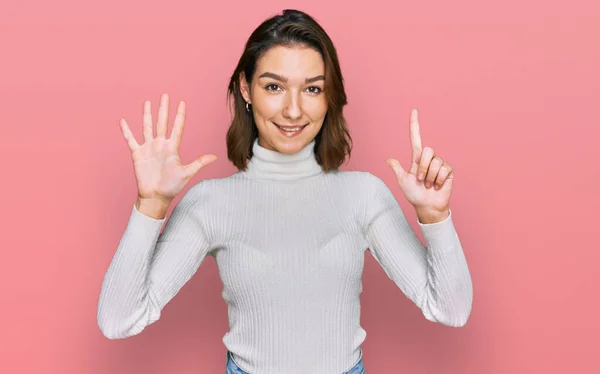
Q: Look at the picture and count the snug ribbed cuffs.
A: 2